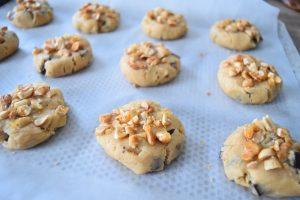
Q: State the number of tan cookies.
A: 11